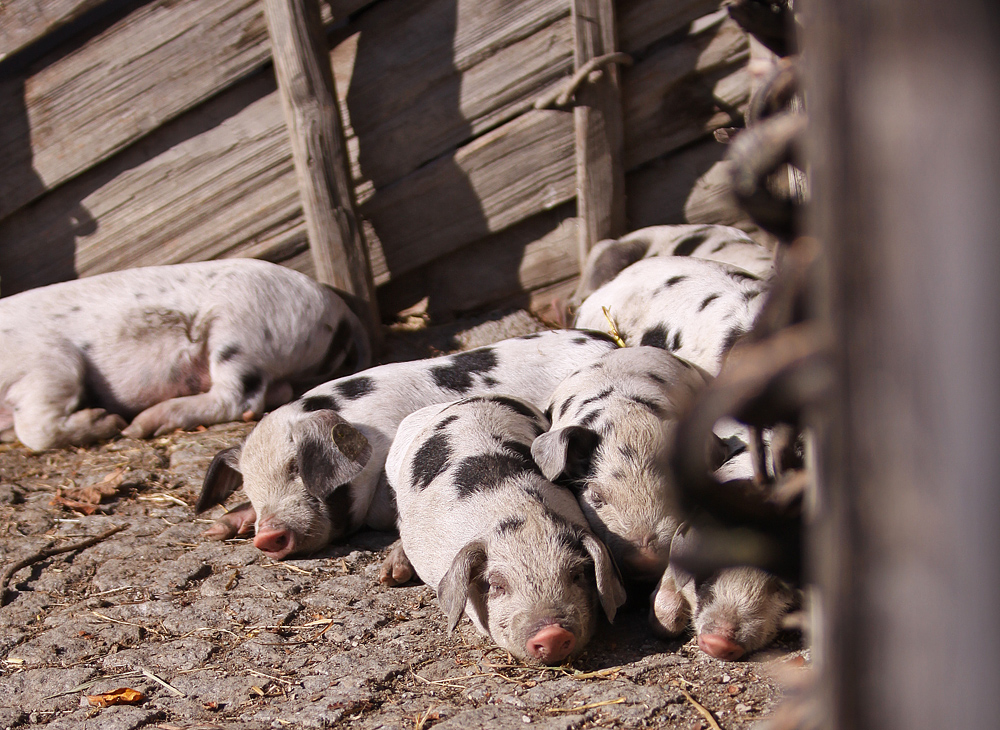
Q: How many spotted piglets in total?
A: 7